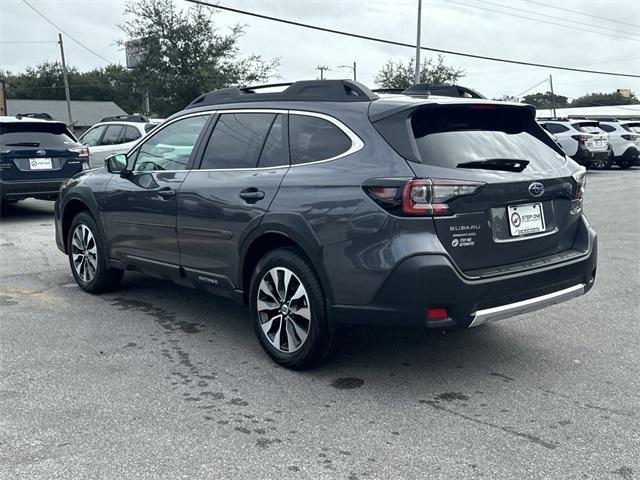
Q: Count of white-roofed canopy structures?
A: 1